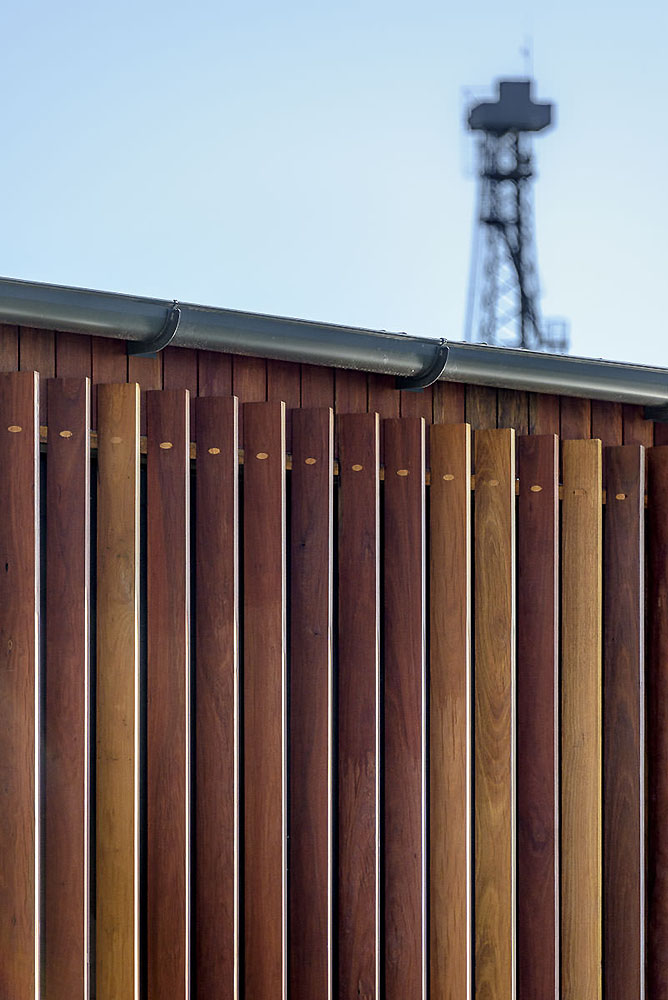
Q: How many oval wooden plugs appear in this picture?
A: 14